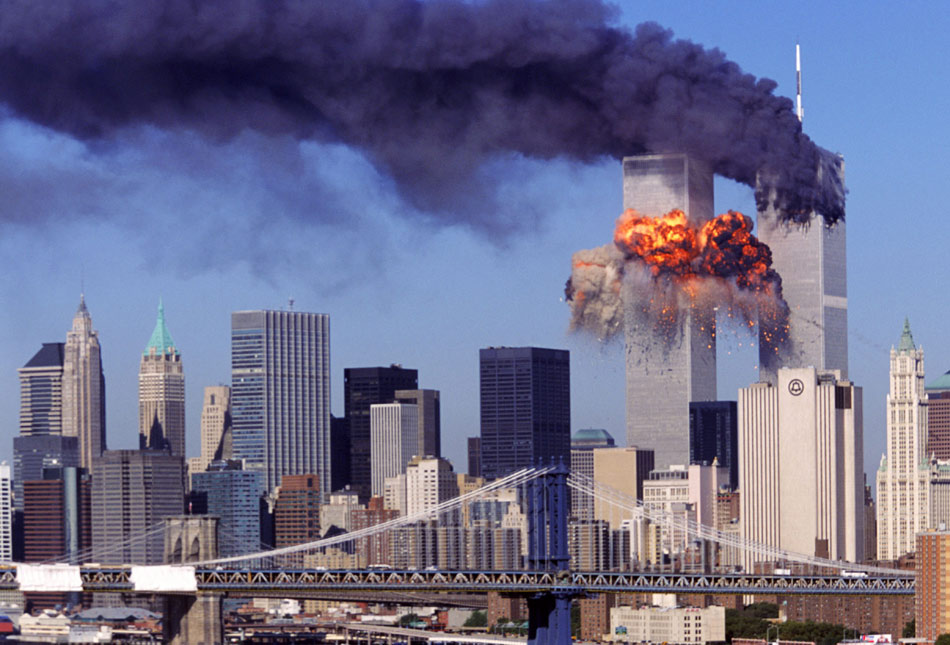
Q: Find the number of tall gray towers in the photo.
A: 2